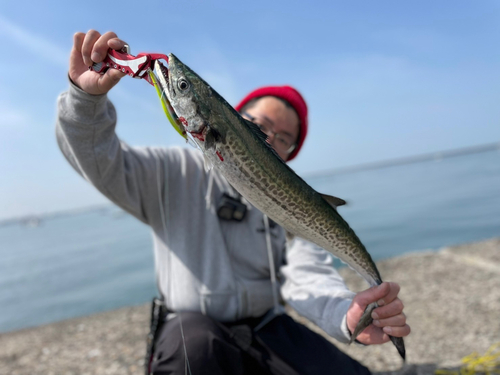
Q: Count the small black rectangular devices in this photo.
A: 1